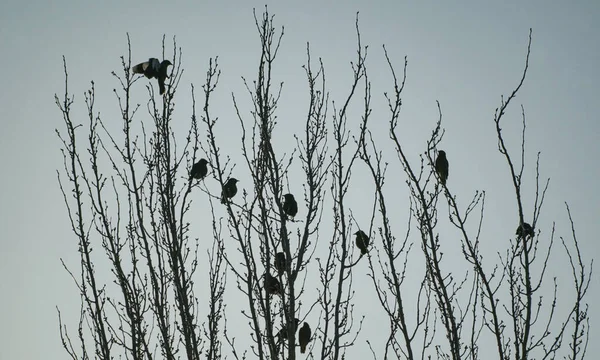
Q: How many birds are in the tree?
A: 11